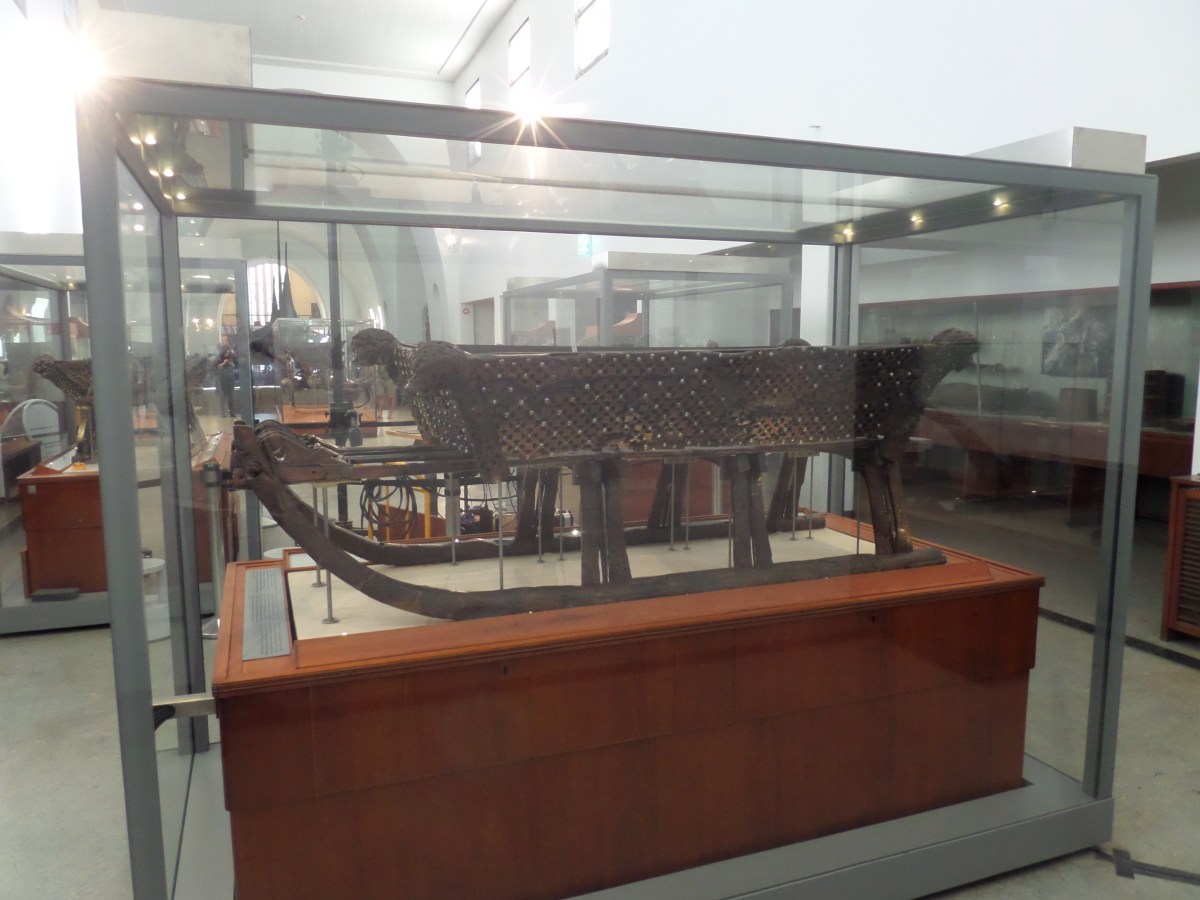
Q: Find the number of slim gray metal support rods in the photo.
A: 12